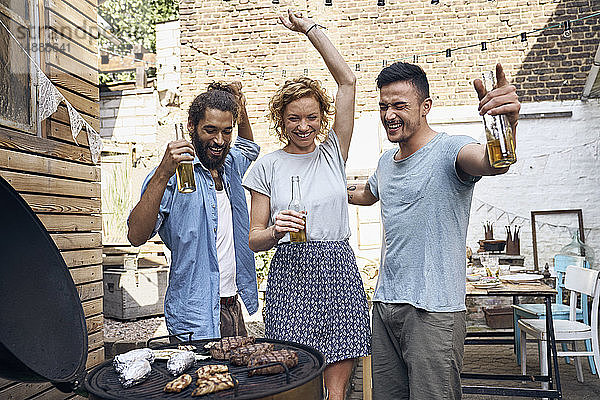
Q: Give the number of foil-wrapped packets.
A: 3